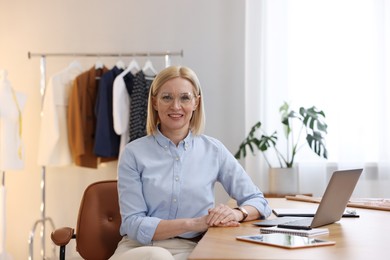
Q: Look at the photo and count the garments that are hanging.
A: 5